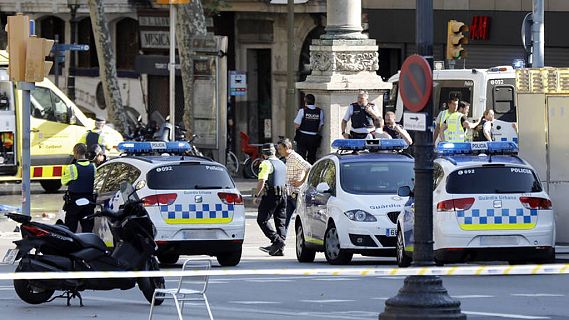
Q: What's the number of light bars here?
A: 3